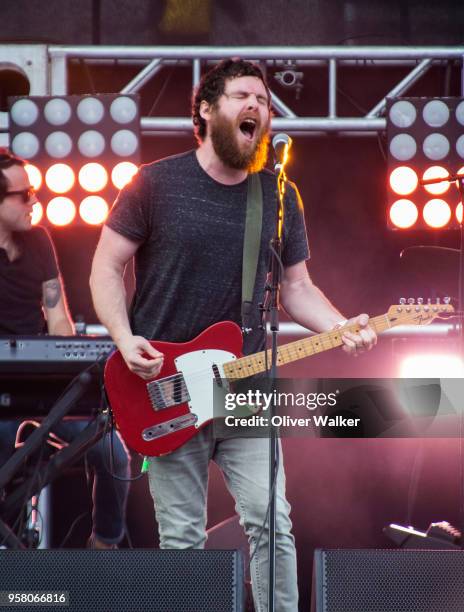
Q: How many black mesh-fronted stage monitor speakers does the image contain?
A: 2